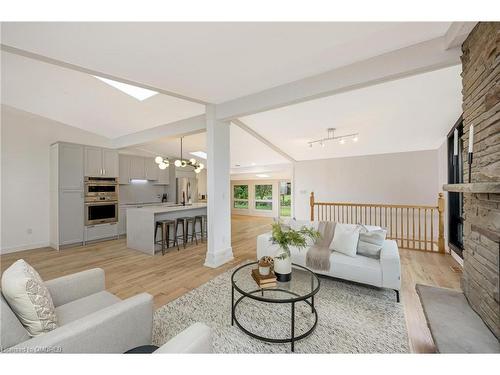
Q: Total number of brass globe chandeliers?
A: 1